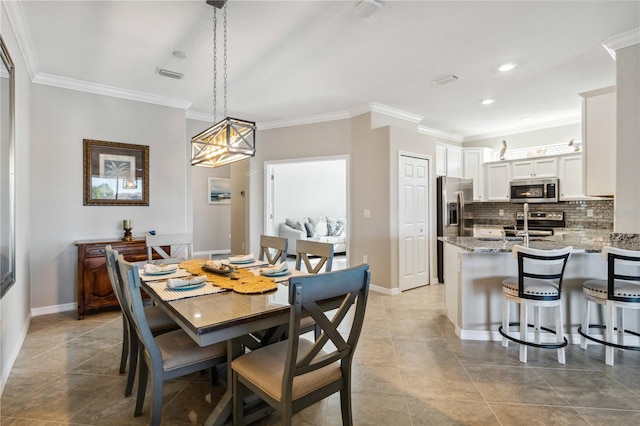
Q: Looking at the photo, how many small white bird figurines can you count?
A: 2